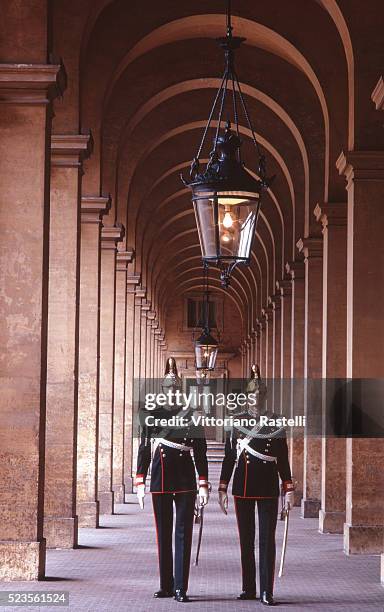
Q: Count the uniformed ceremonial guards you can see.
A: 2